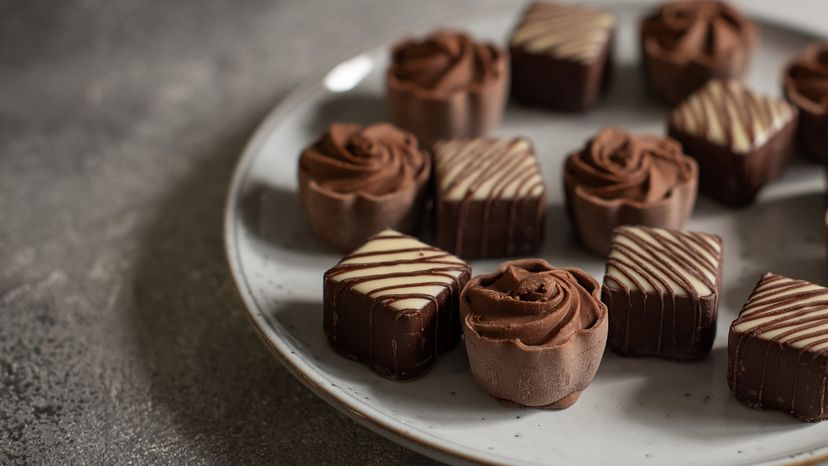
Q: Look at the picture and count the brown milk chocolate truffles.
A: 6